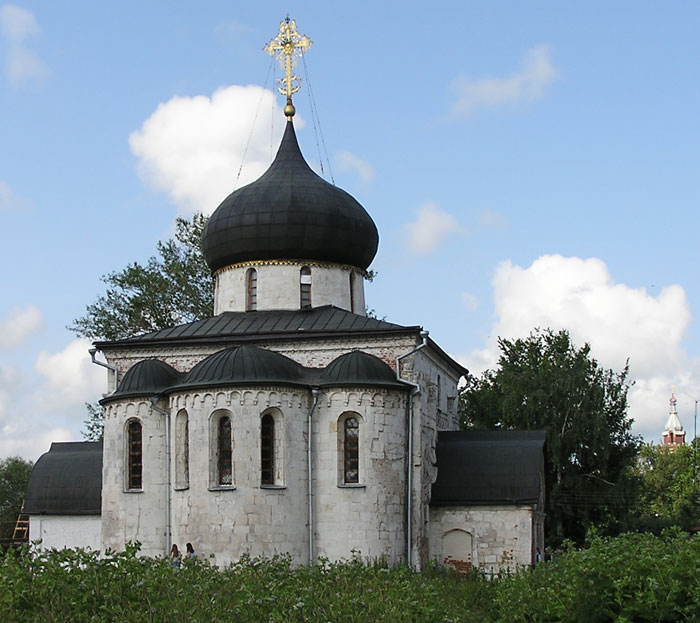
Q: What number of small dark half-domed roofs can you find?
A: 3